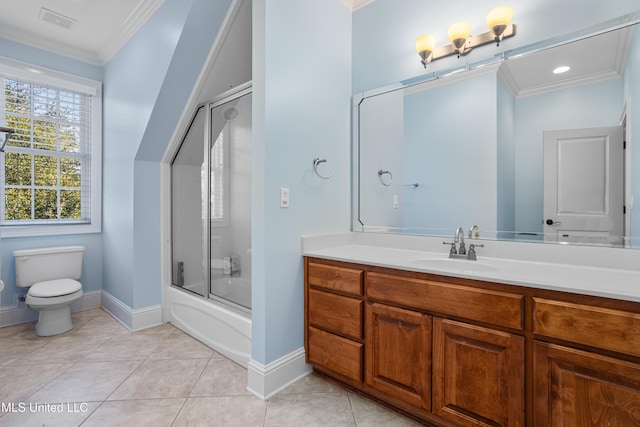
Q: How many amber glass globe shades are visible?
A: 3